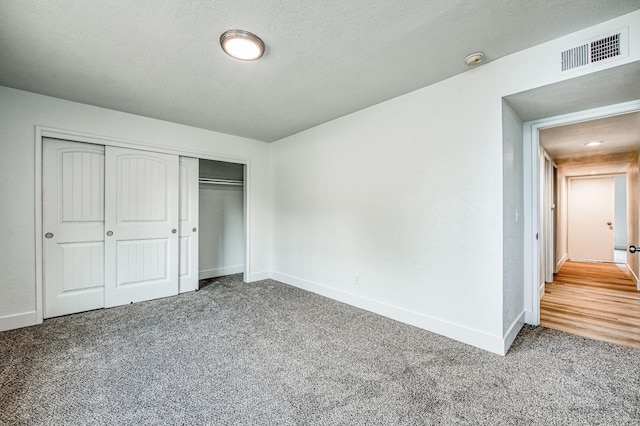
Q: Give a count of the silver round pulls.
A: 4